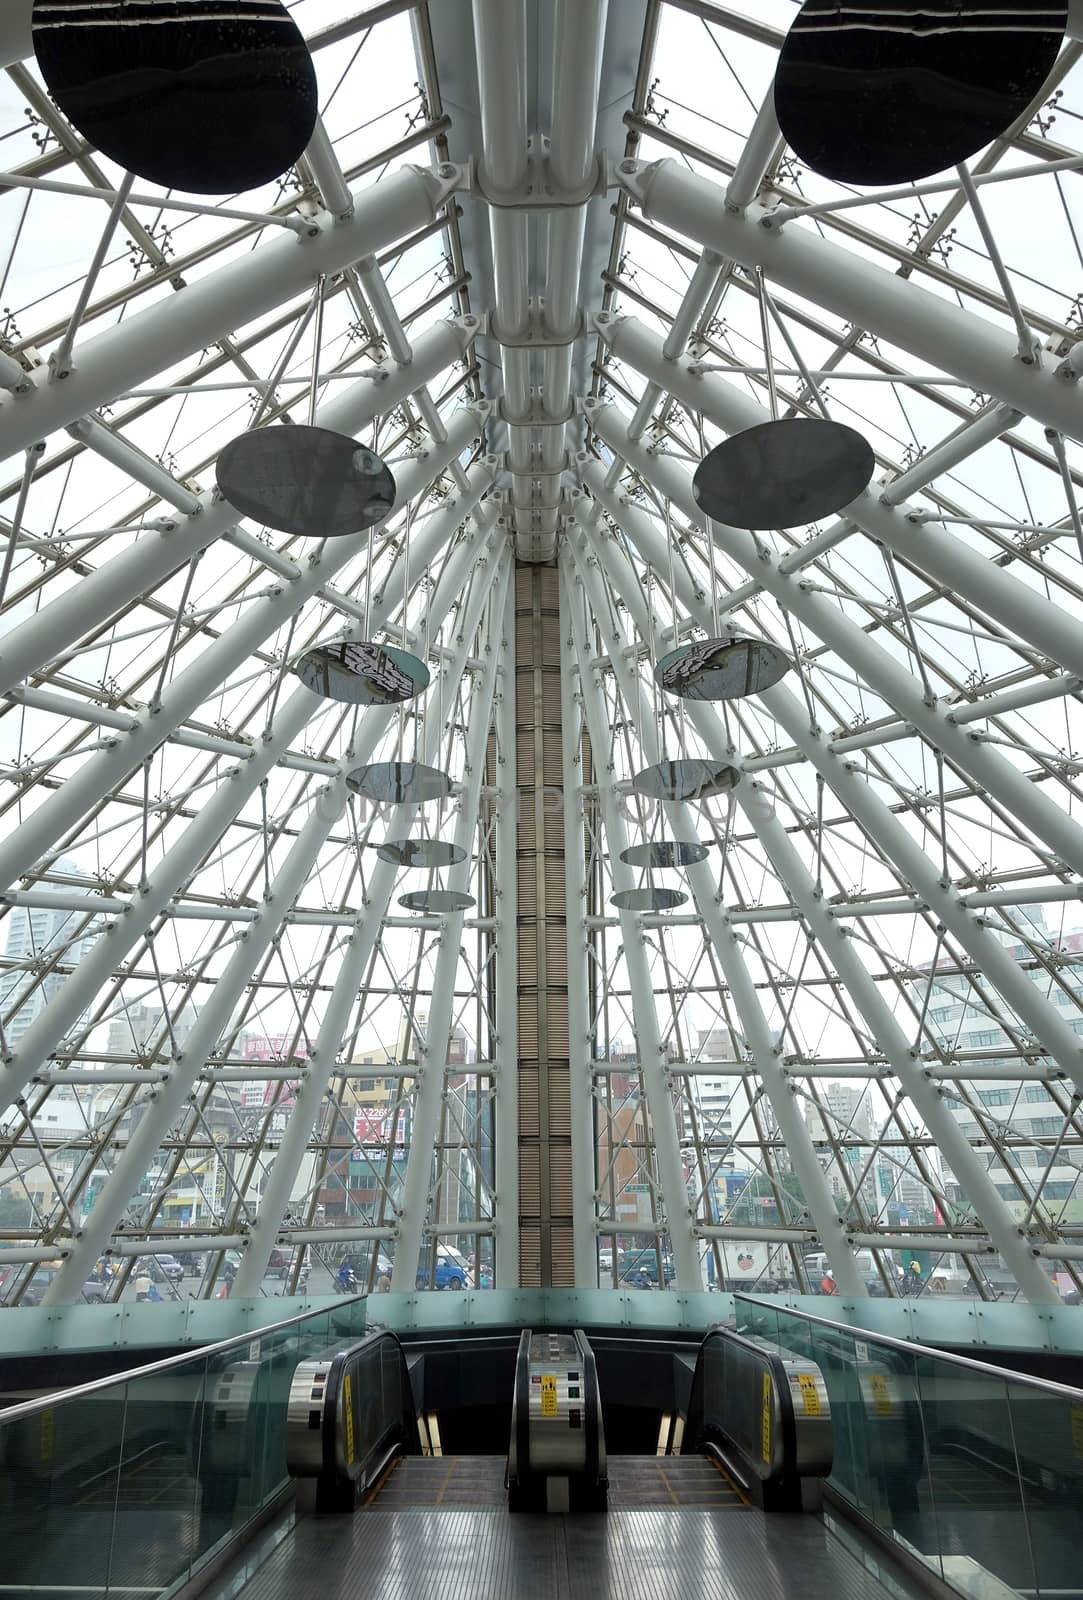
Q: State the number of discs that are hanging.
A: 12